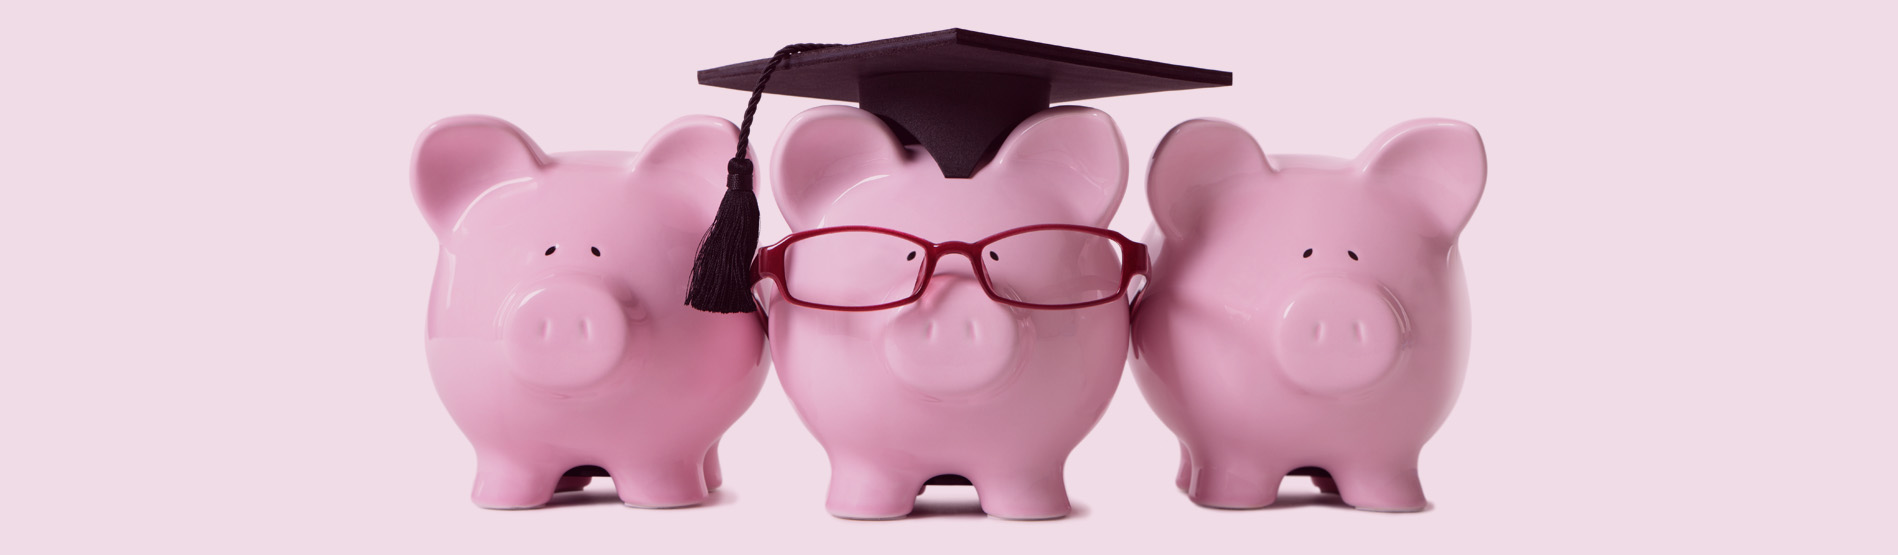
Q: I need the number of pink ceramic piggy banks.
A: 3